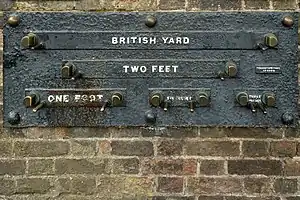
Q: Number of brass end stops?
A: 10